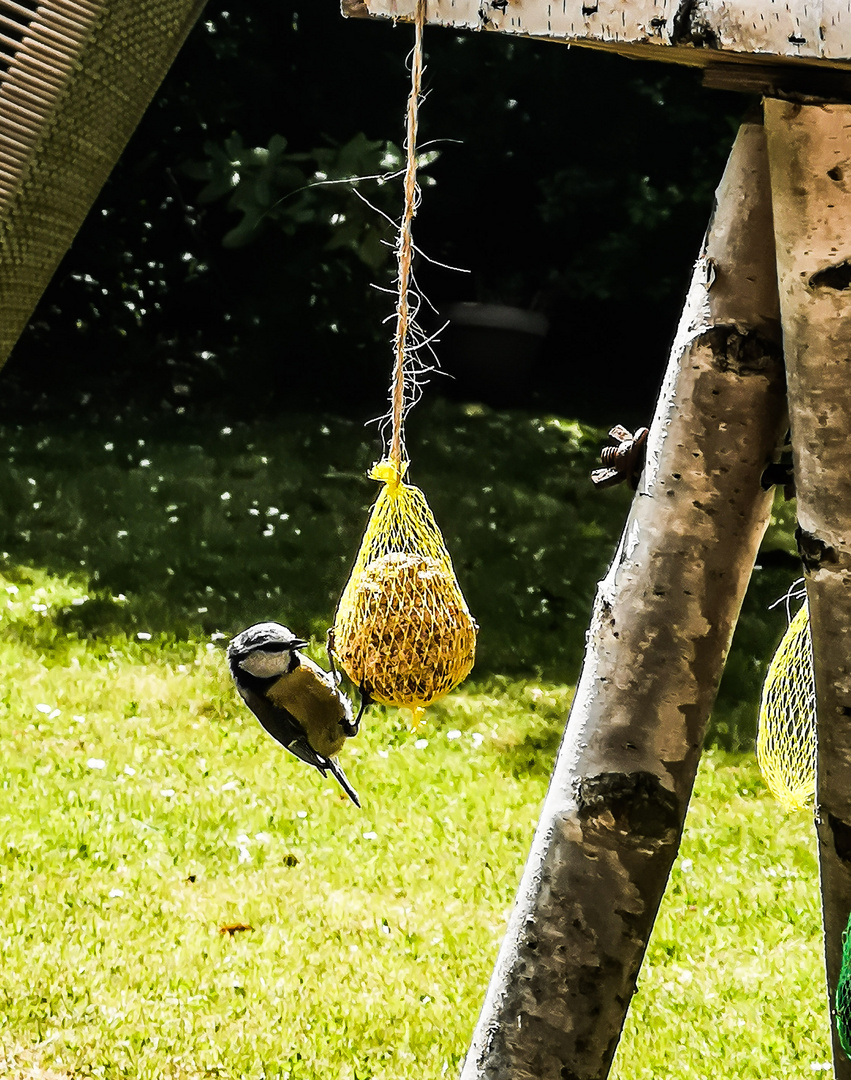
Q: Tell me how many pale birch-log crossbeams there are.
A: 1